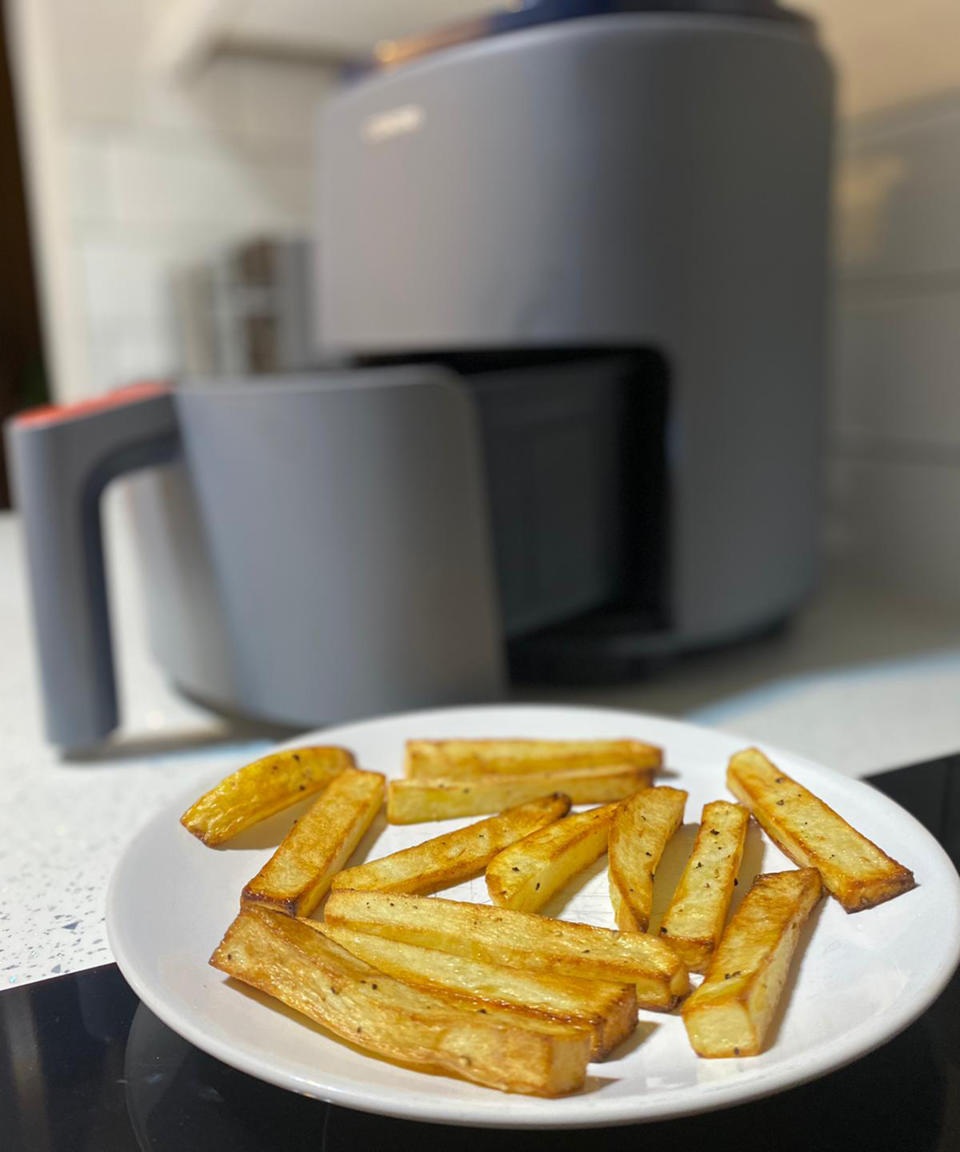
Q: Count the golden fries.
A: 13